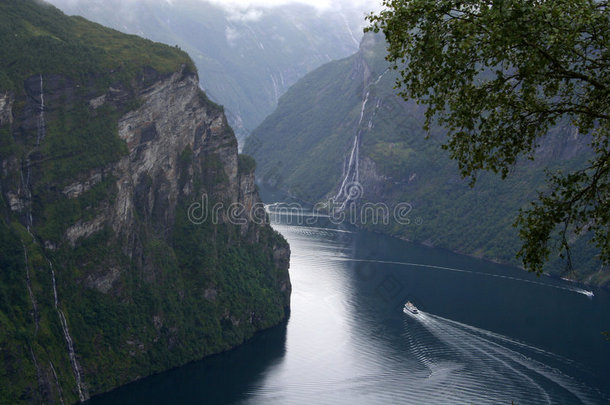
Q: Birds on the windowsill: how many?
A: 0